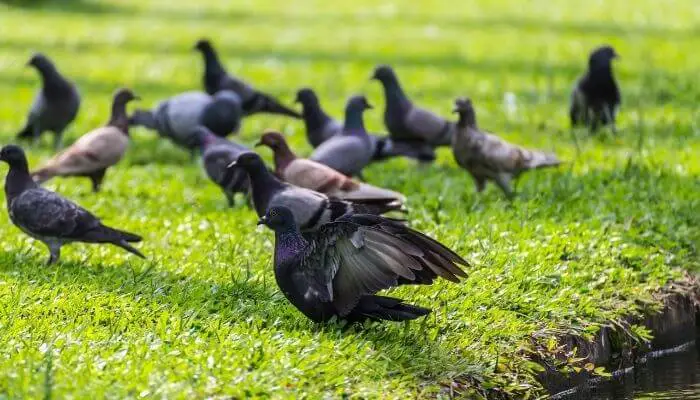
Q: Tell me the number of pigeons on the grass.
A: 14